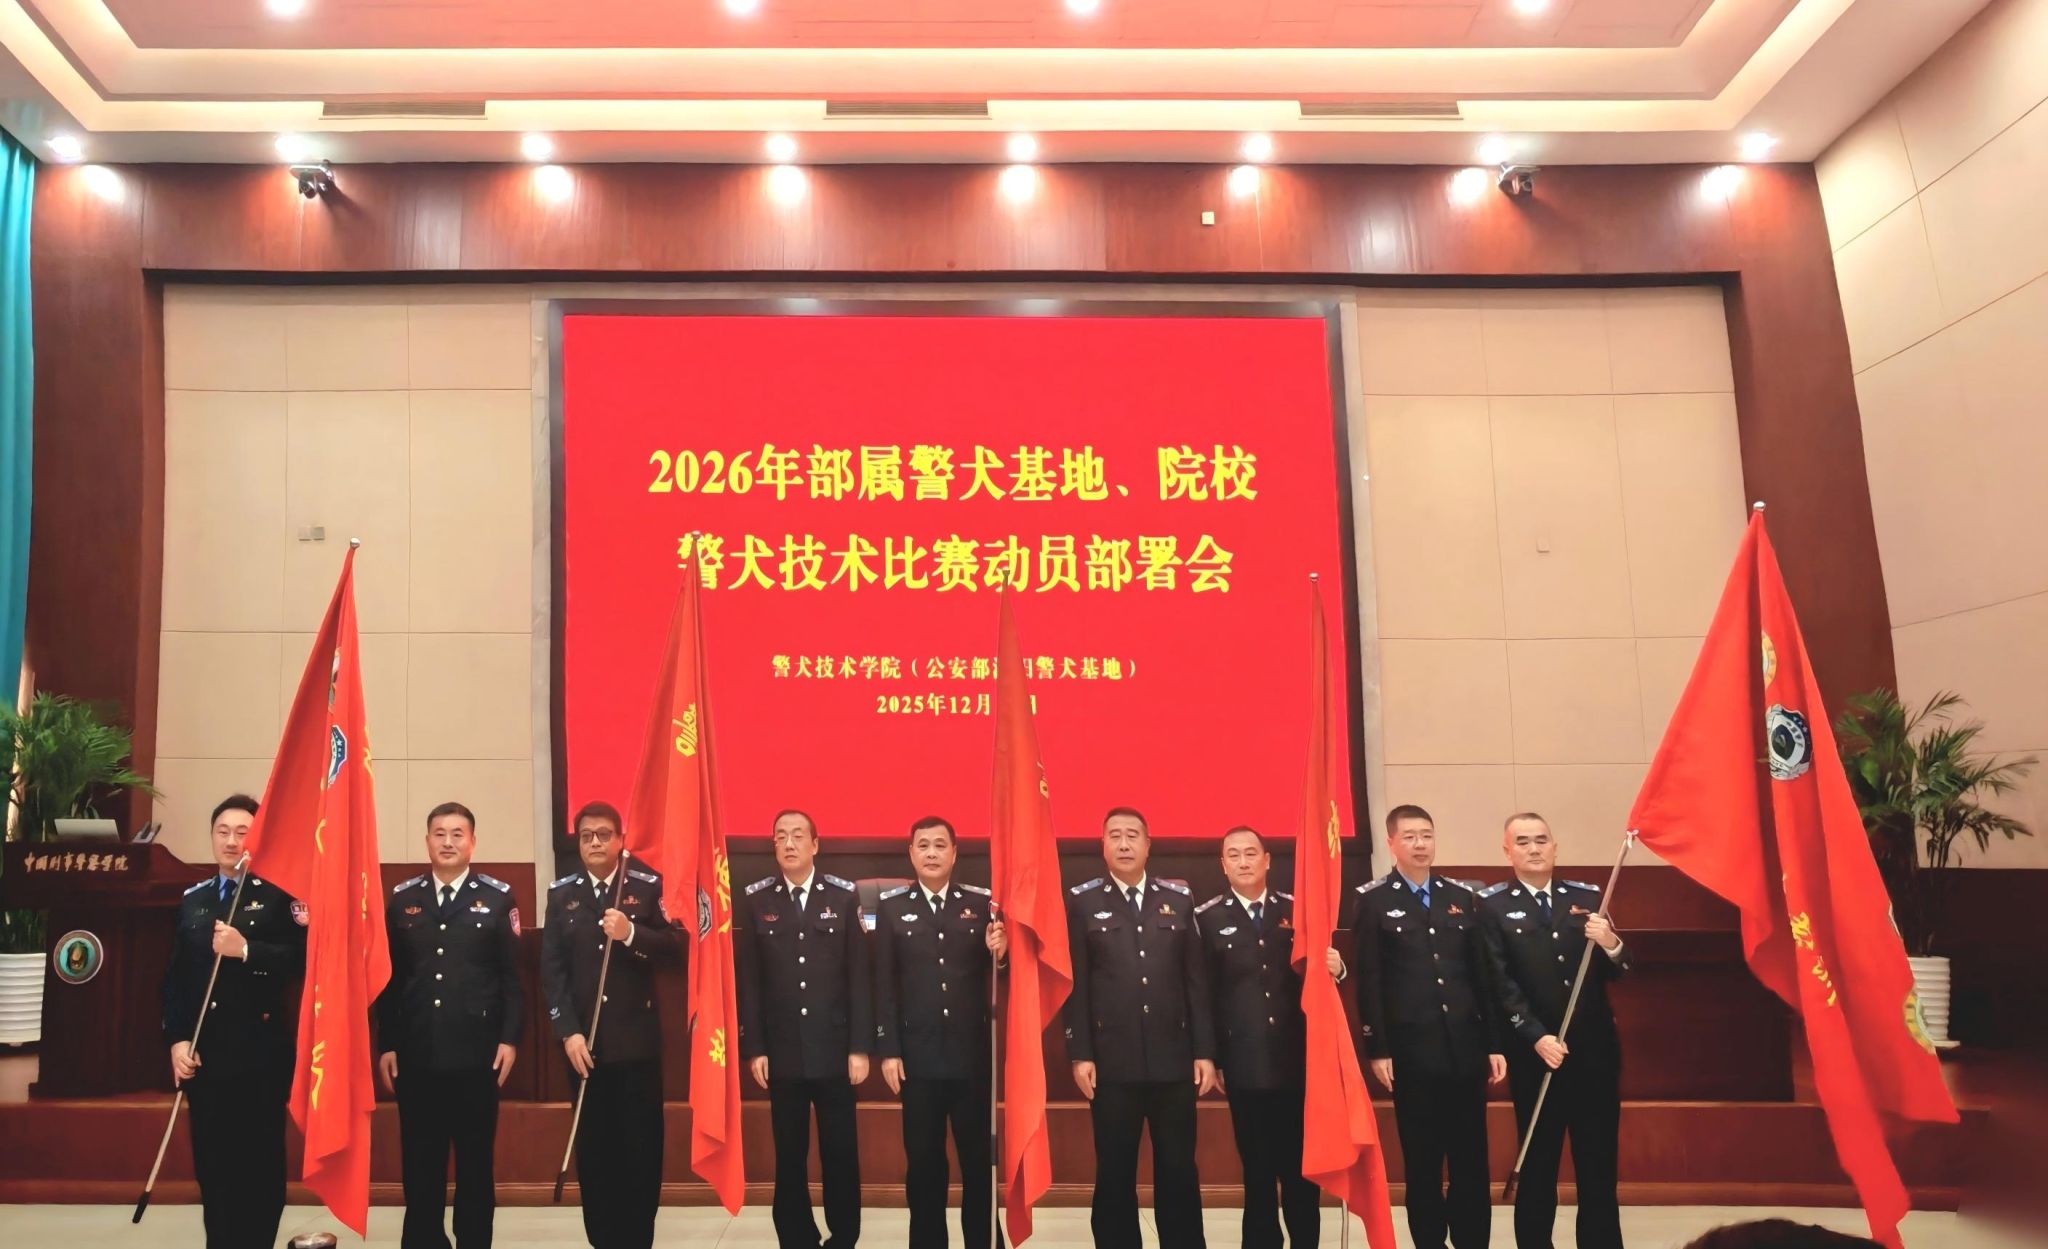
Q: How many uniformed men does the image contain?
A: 9